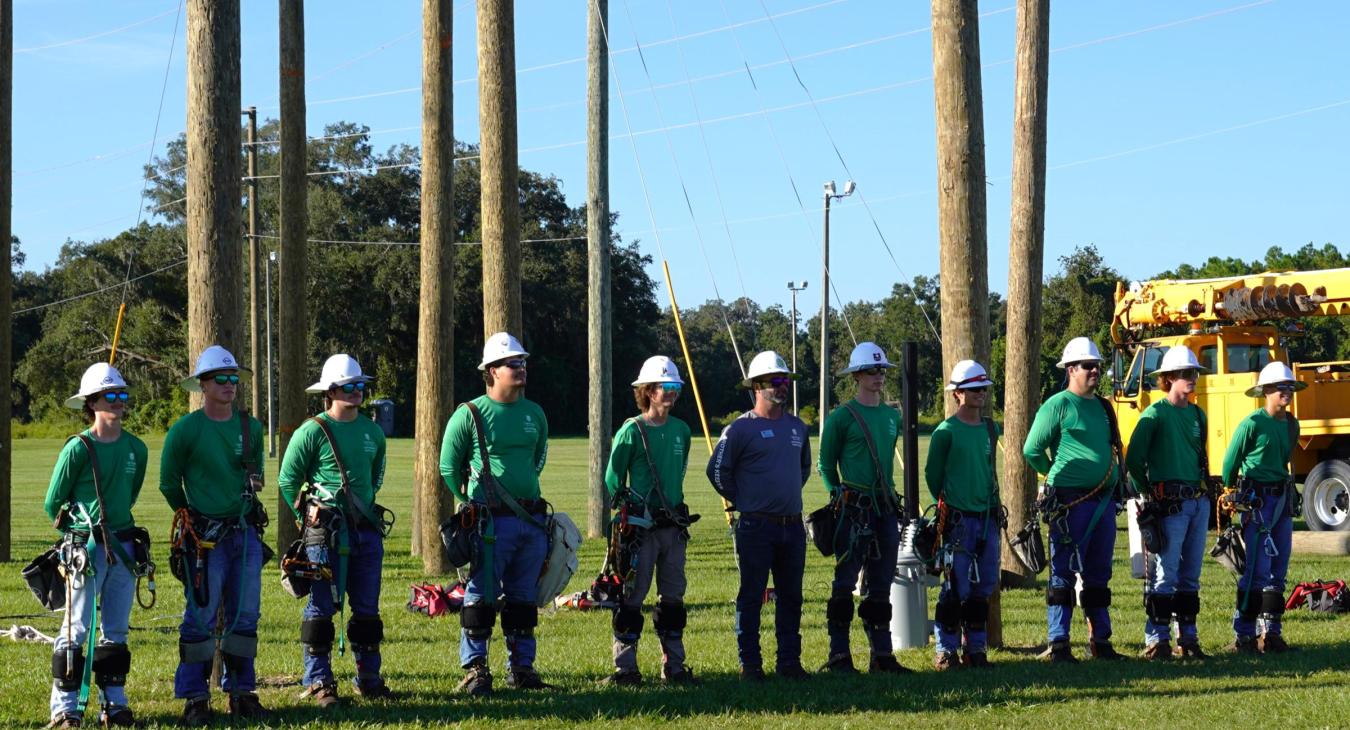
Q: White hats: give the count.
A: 11